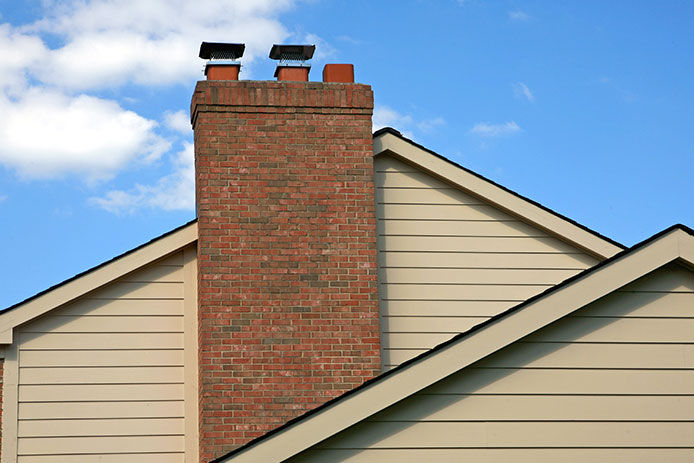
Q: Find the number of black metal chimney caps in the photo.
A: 2